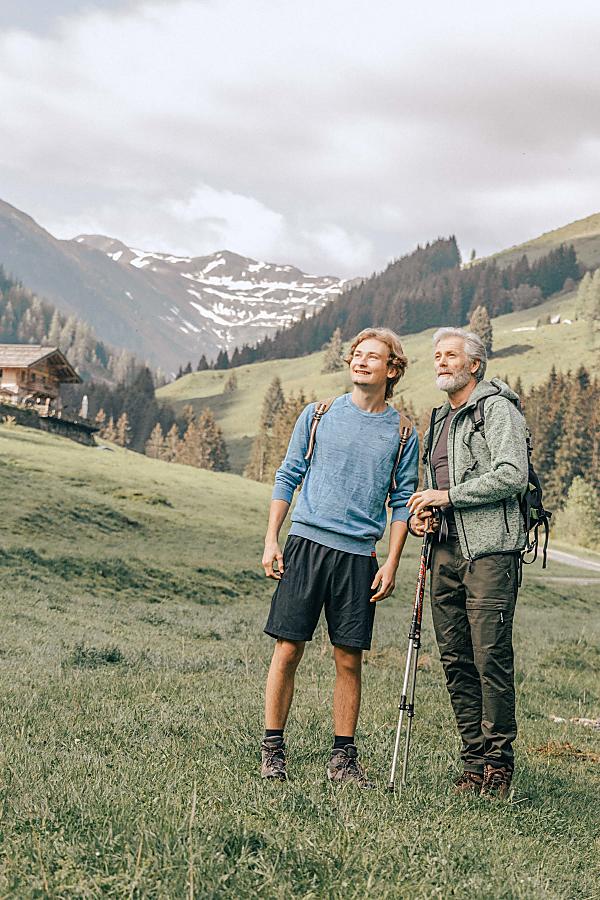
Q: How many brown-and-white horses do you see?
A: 0